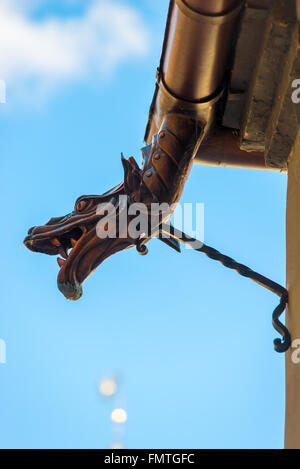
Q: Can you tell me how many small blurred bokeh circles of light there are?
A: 2